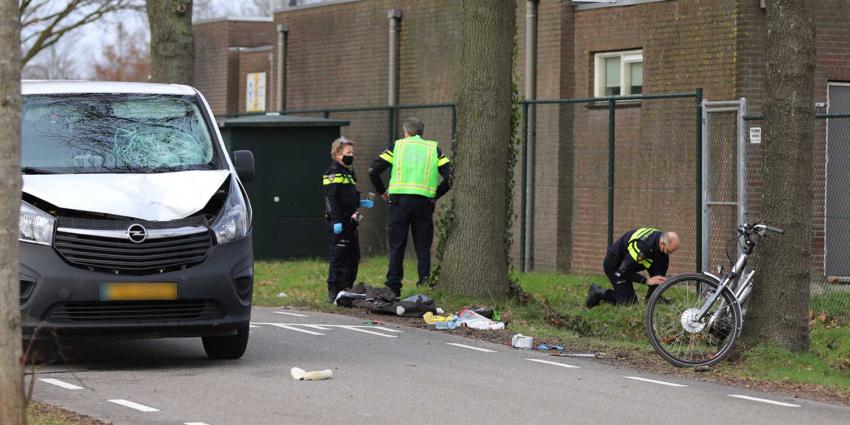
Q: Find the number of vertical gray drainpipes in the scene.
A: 3